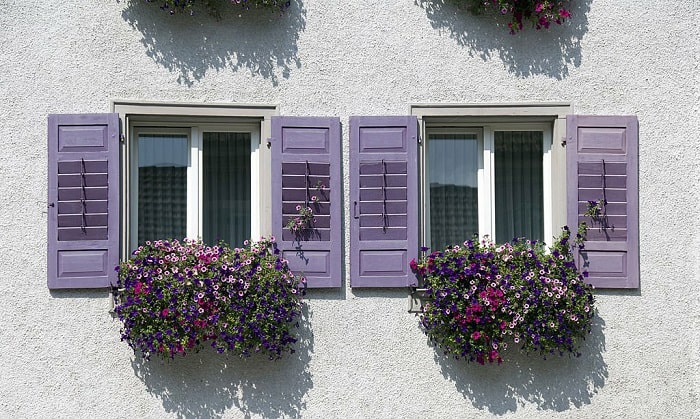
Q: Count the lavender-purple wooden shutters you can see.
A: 4